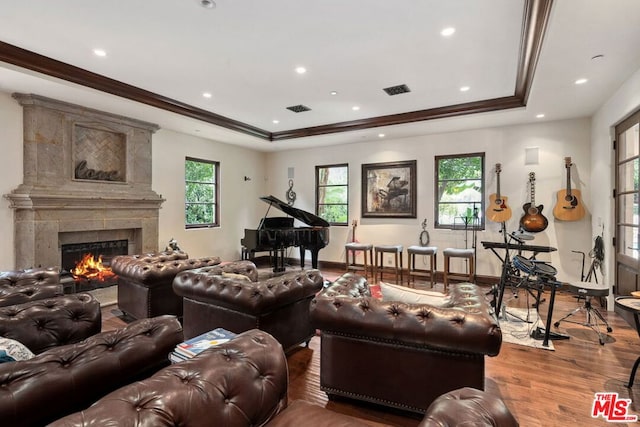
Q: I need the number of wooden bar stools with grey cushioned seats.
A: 4